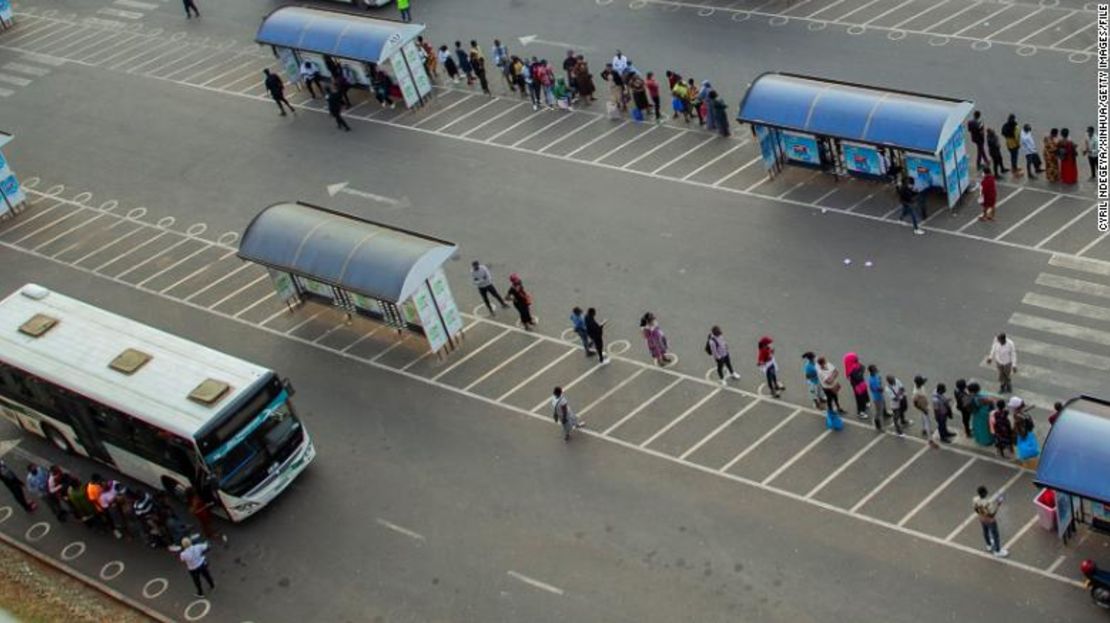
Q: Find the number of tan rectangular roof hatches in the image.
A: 3